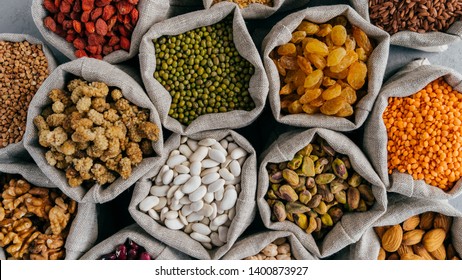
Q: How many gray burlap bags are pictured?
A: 14